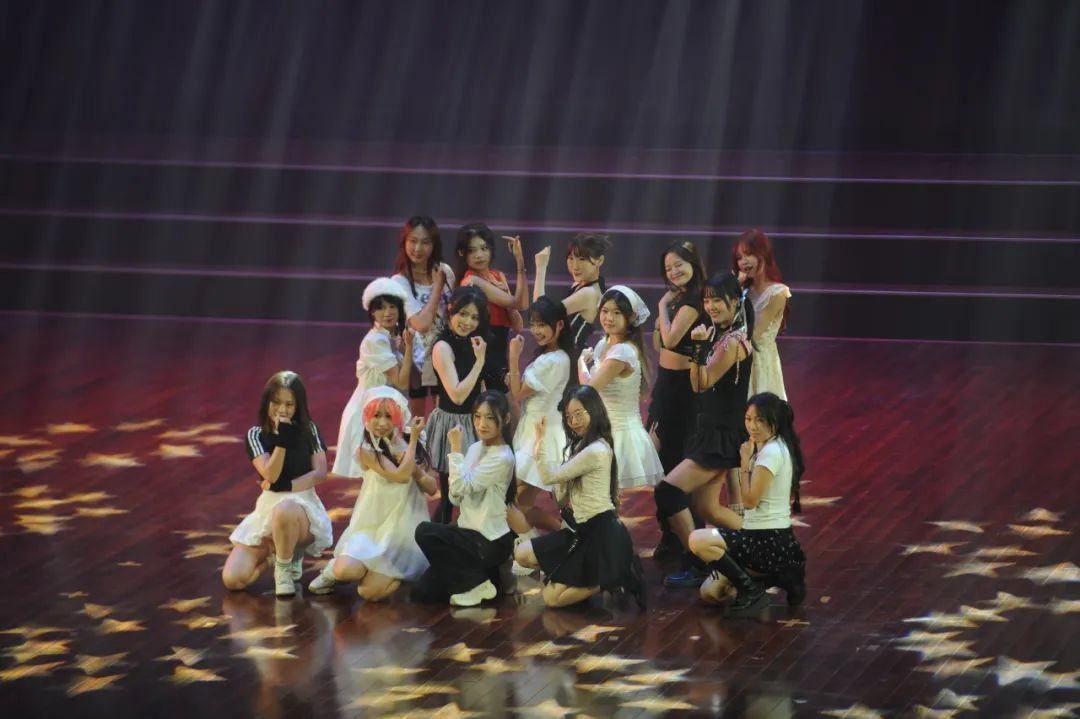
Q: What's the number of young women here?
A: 15